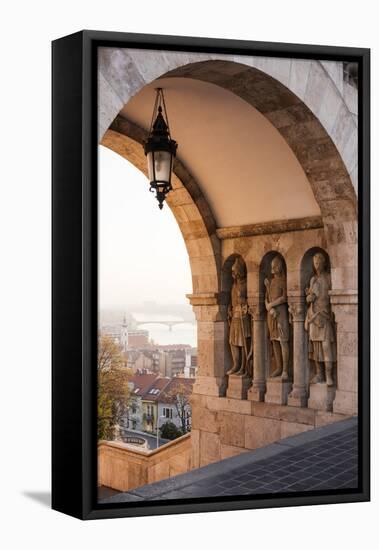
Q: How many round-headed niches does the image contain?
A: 3